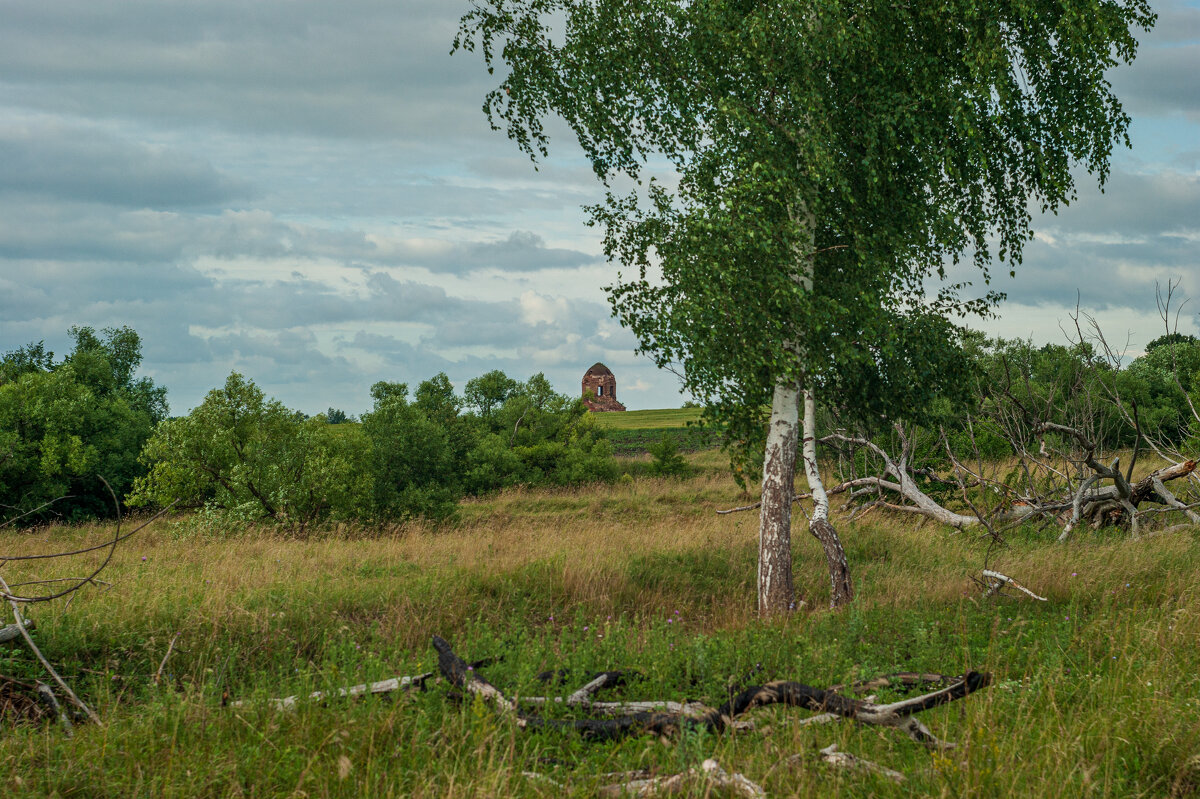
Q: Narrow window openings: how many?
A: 2